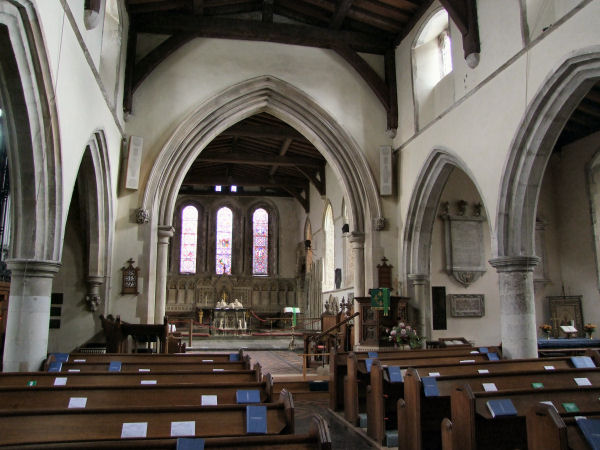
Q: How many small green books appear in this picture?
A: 3